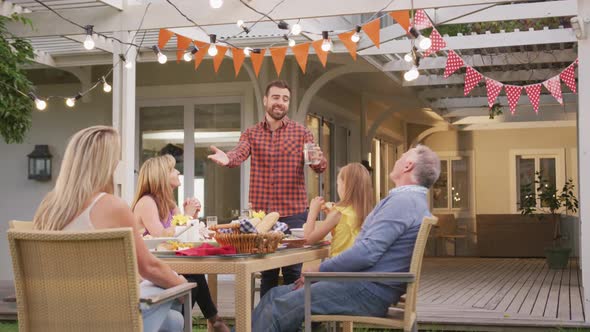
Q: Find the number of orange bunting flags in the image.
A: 12